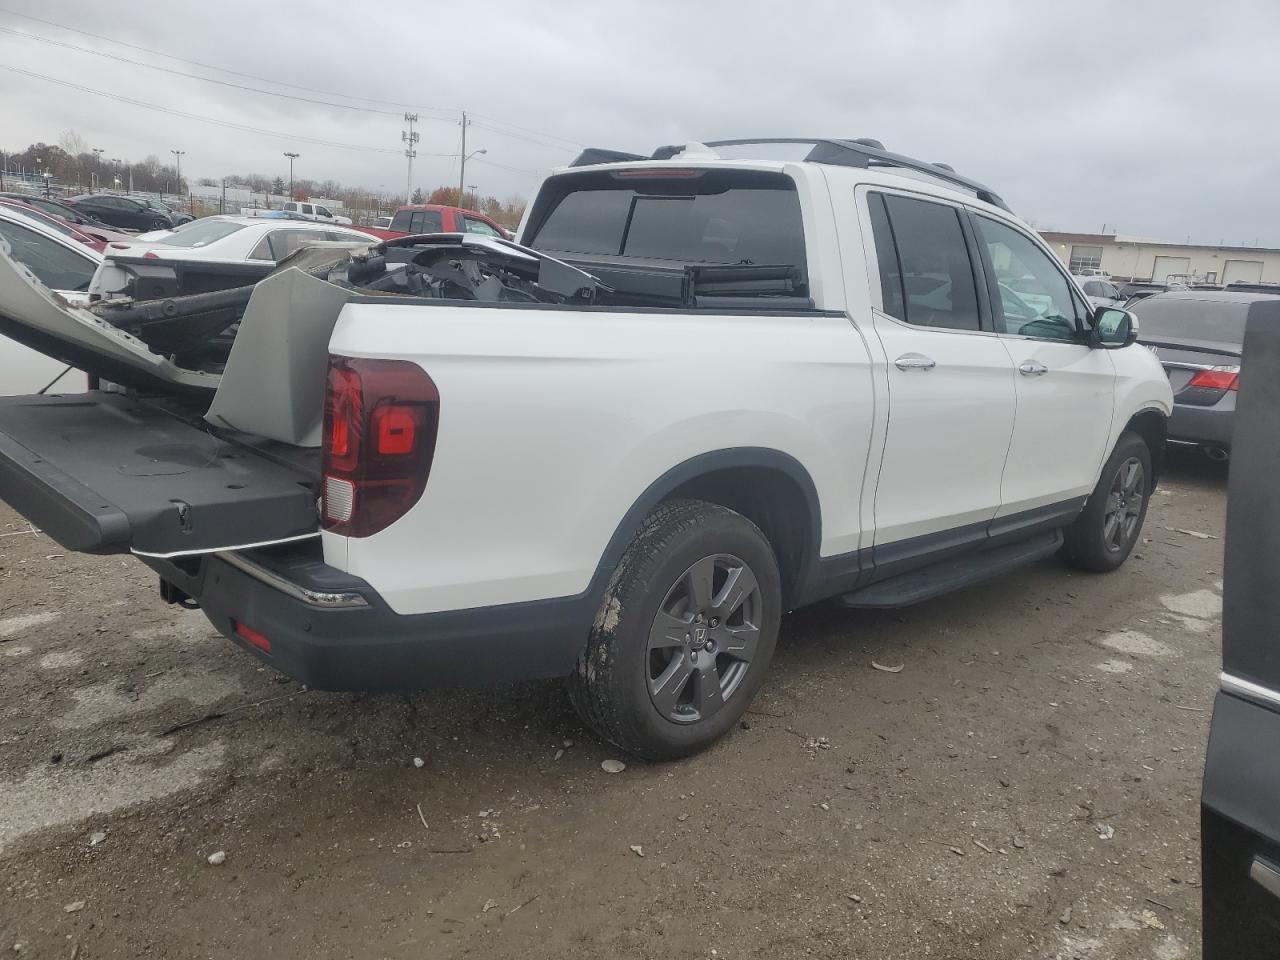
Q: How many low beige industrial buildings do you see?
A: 1